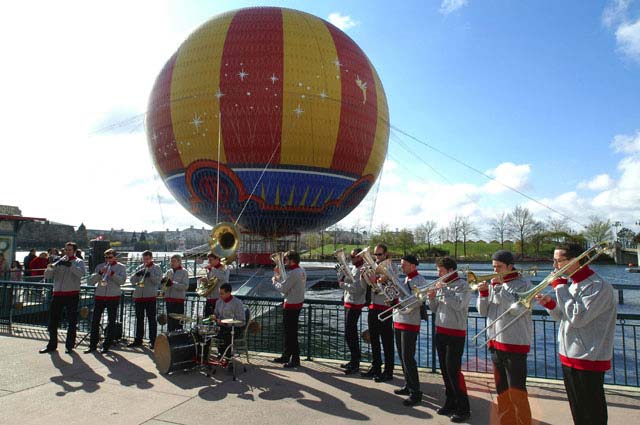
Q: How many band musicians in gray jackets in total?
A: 13